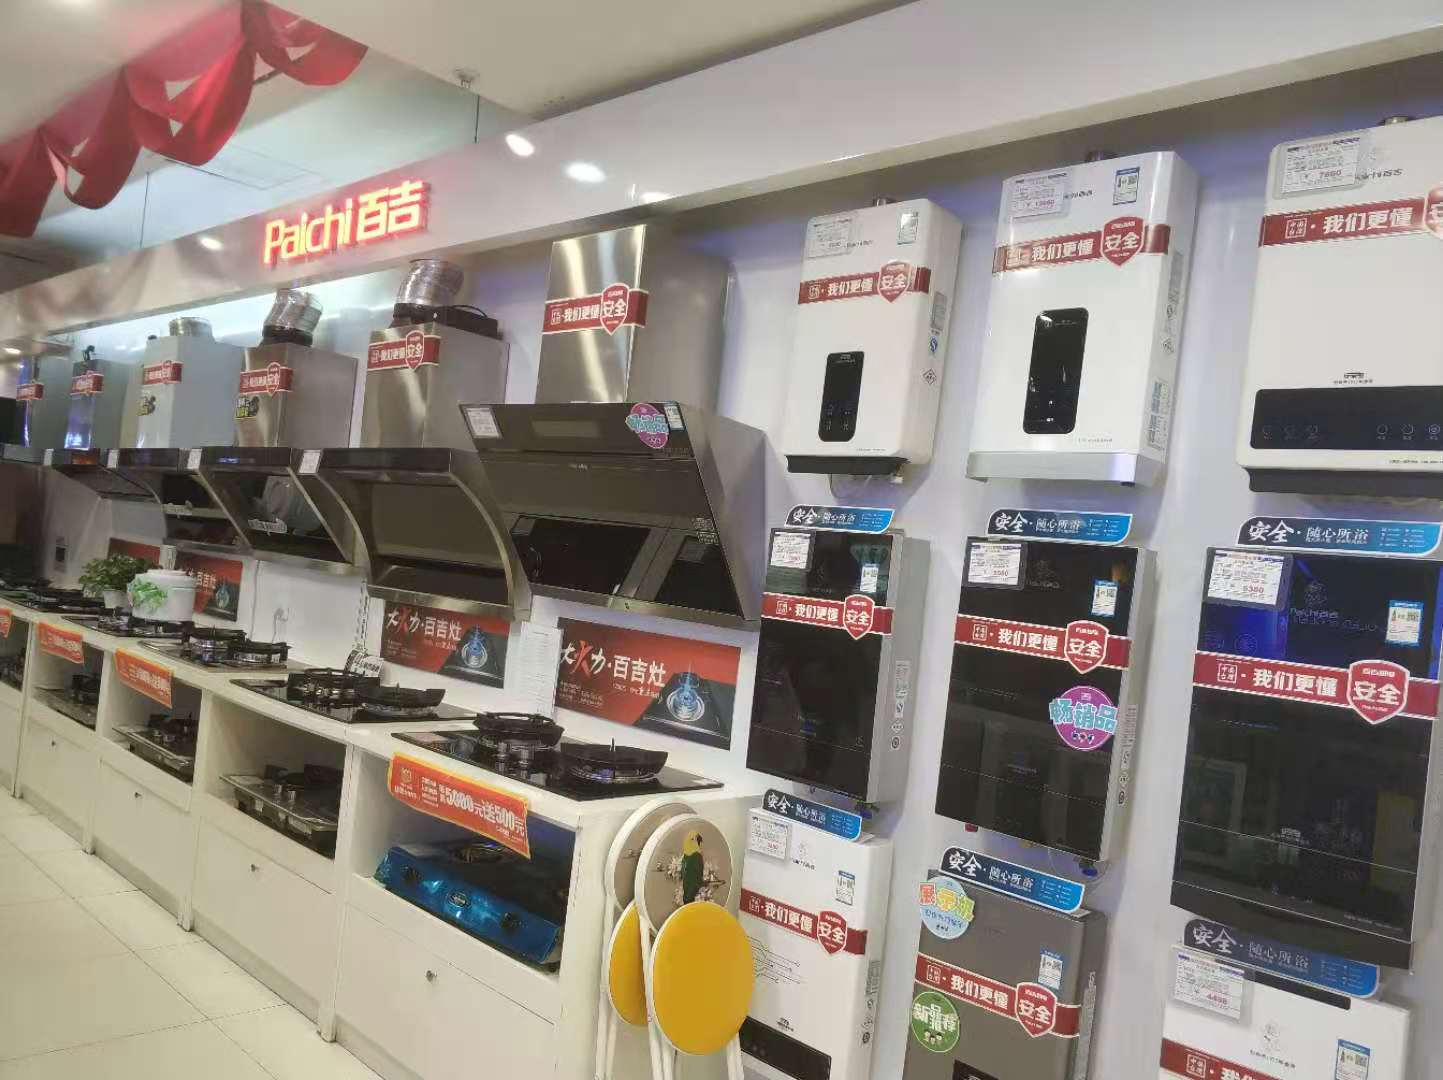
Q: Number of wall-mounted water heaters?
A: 9